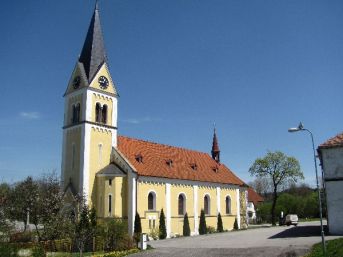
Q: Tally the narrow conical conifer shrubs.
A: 6